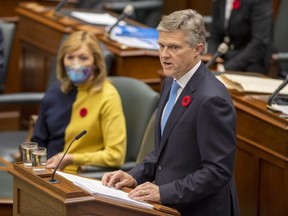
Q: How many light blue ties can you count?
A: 1